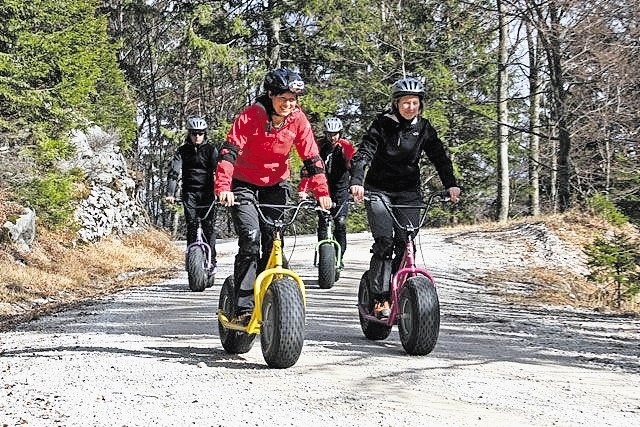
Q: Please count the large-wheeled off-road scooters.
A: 4